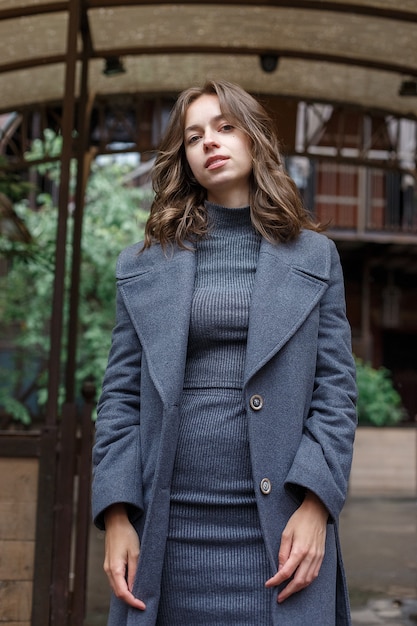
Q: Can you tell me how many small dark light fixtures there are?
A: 3